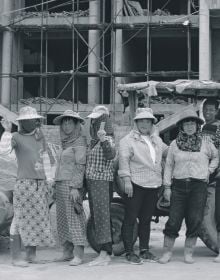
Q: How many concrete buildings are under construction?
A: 1